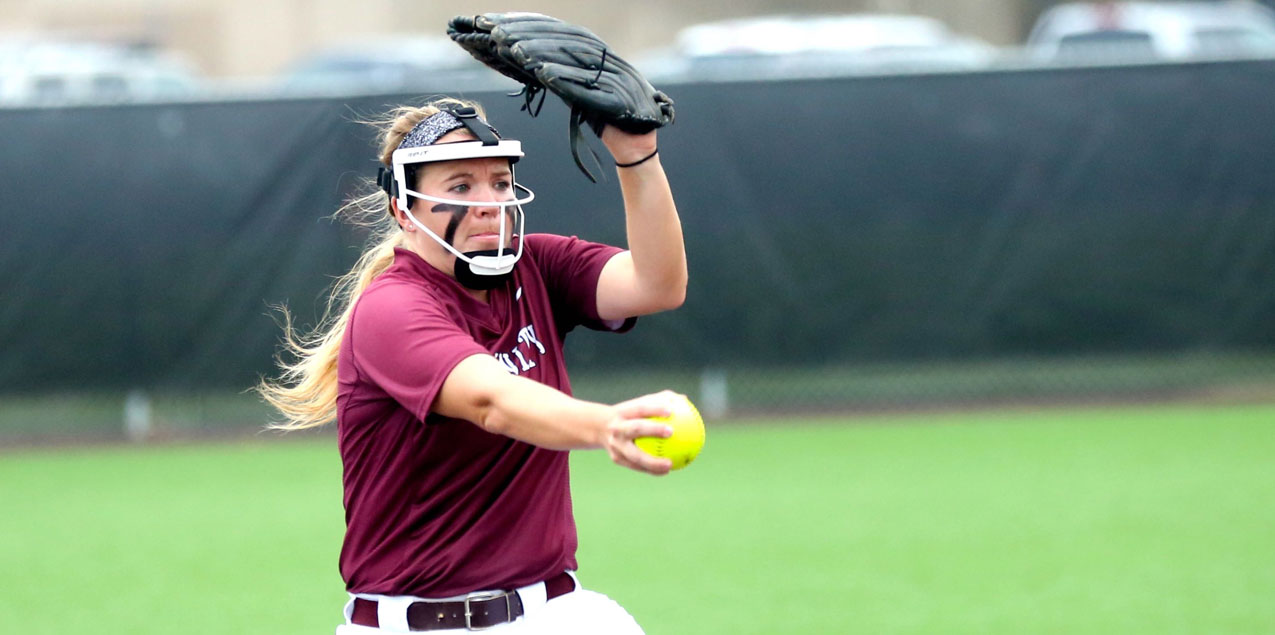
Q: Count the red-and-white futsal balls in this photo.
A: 0